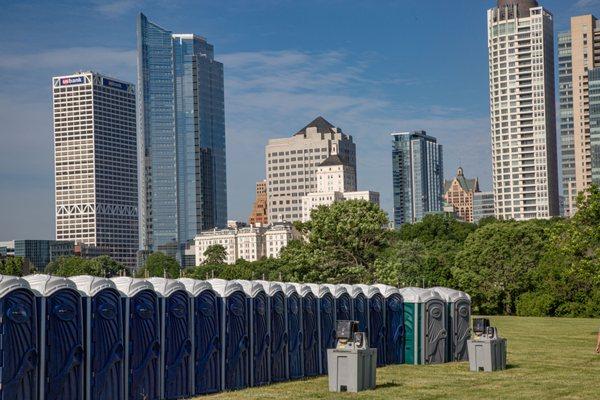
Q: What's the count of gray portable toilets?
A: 2